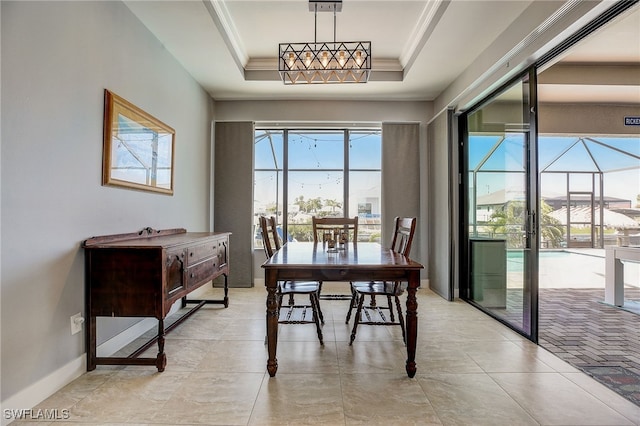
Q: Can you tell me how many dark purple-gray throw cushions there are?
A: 0